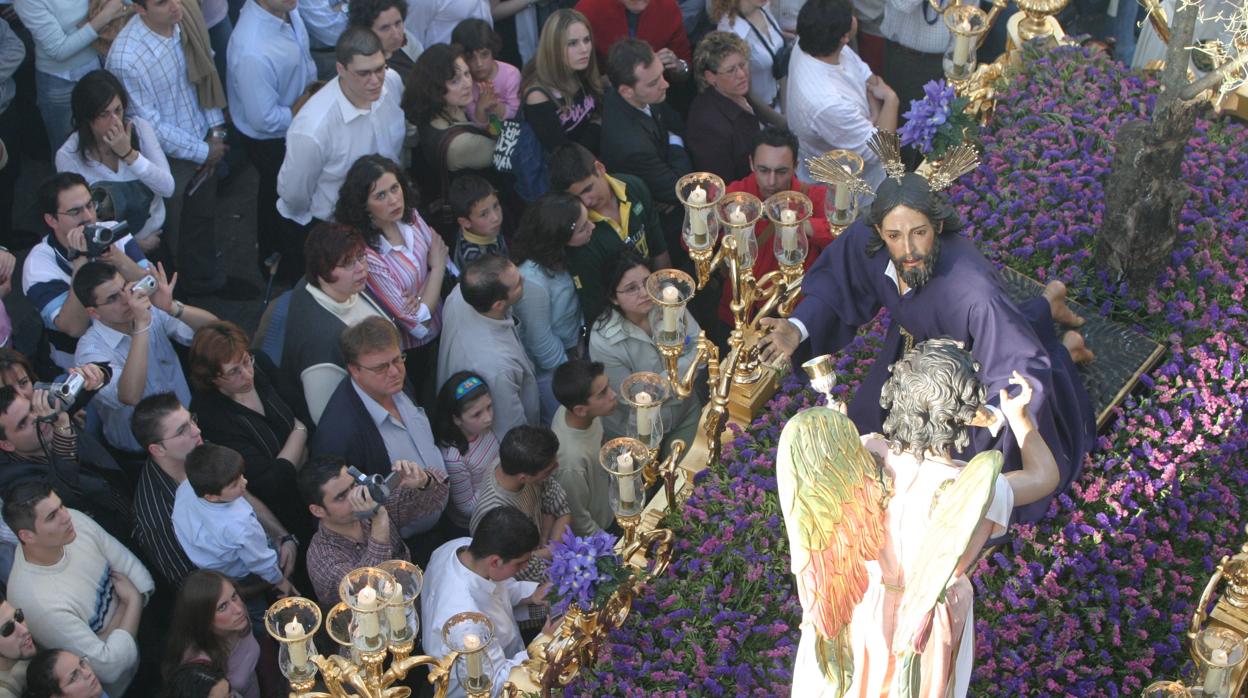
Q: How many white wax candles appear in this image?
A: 13